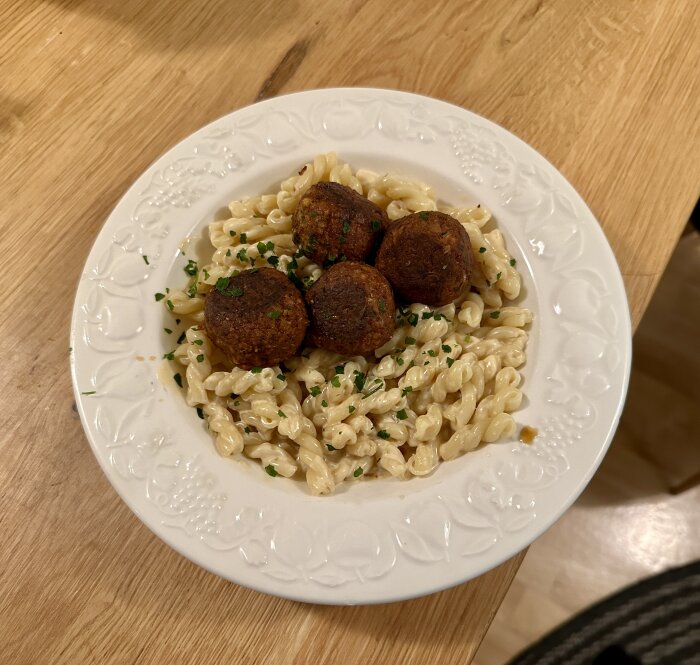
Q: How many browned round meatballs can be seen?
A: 4